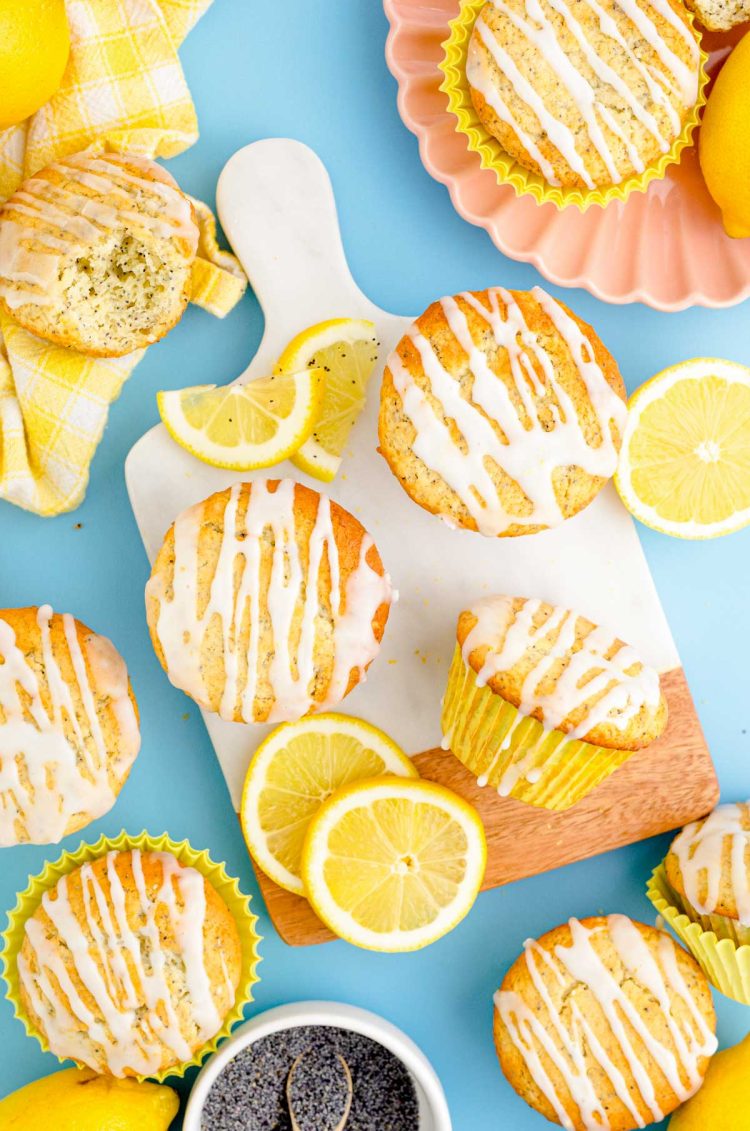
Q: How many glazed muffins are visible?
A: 9